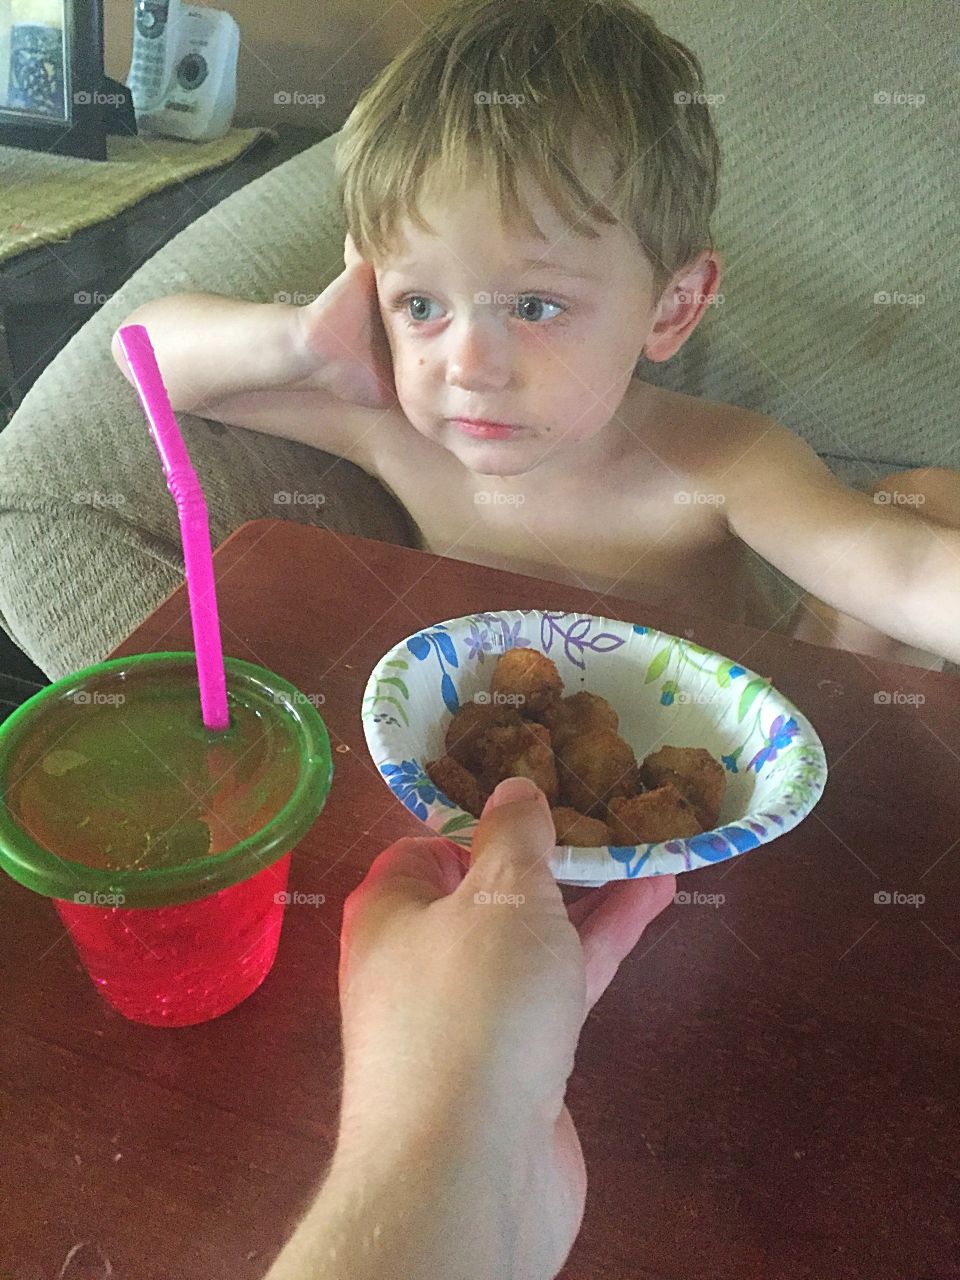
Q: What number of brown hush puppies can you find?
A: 9